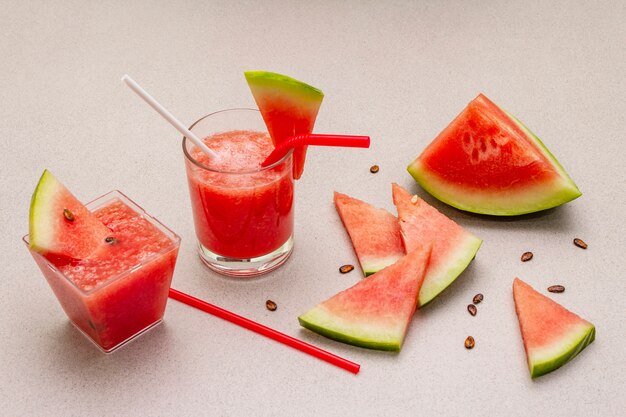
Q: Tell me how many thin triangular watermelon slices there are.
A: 6